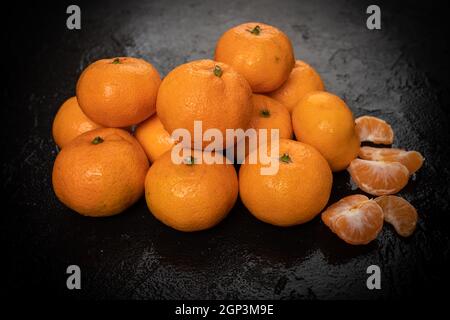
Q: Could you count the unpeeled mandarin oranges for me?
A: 11